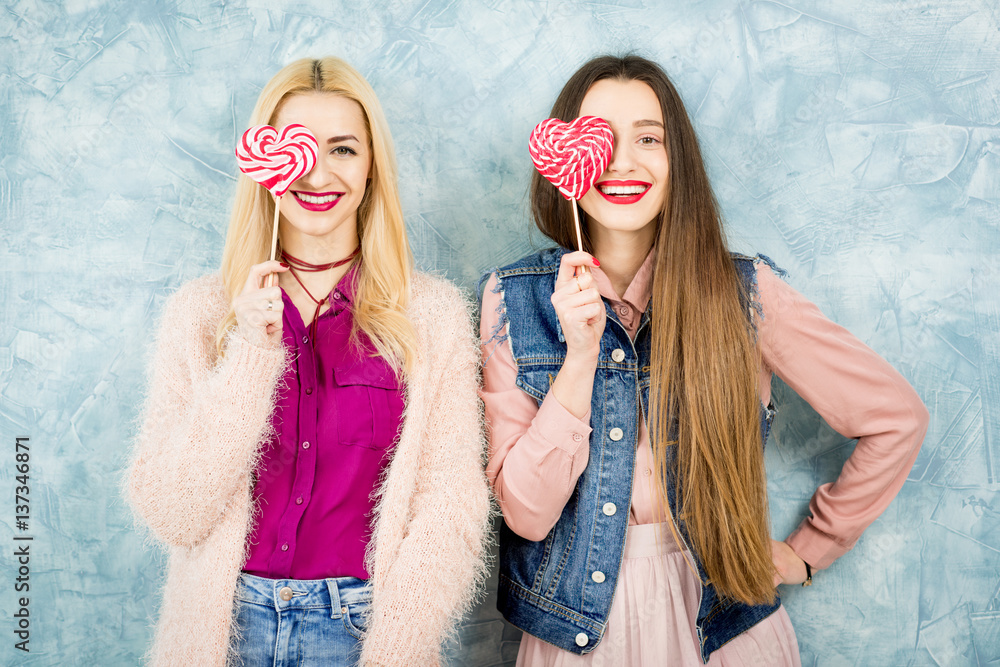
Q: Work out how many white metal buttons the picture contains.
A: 5